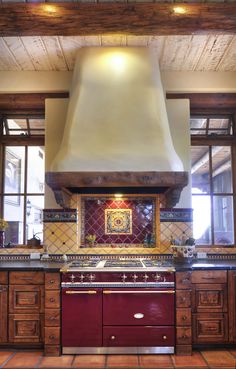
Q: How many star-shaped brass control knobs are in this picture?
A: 7